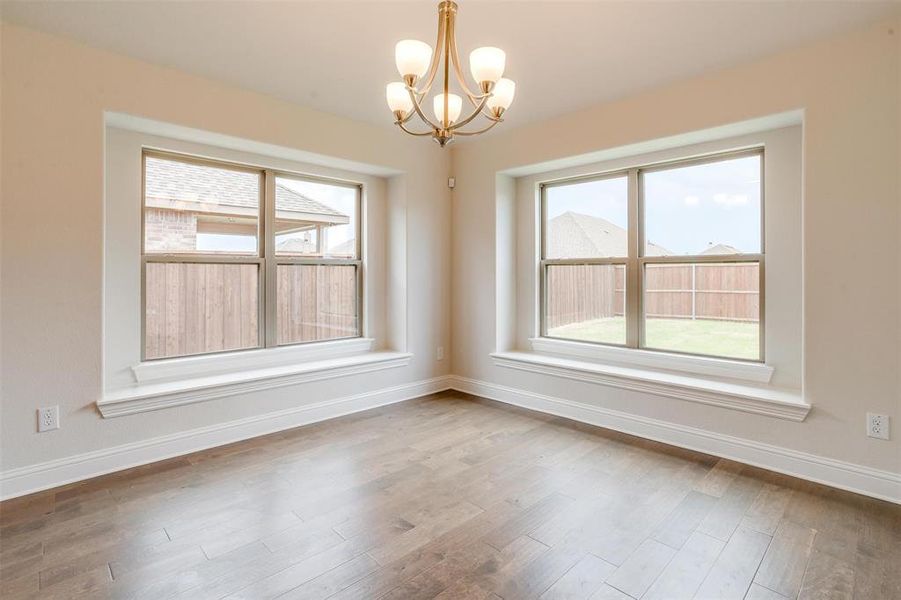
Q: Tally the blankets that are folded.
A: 0